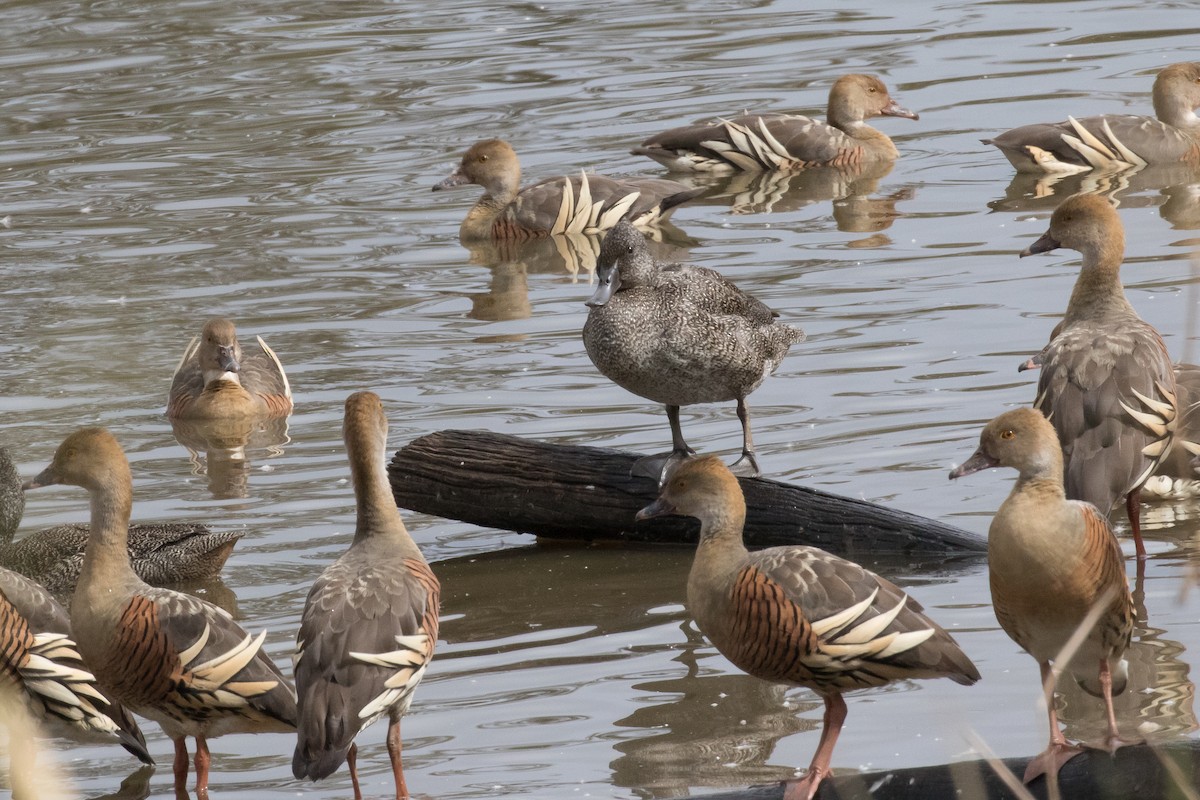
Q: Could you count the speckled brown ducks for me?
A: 2